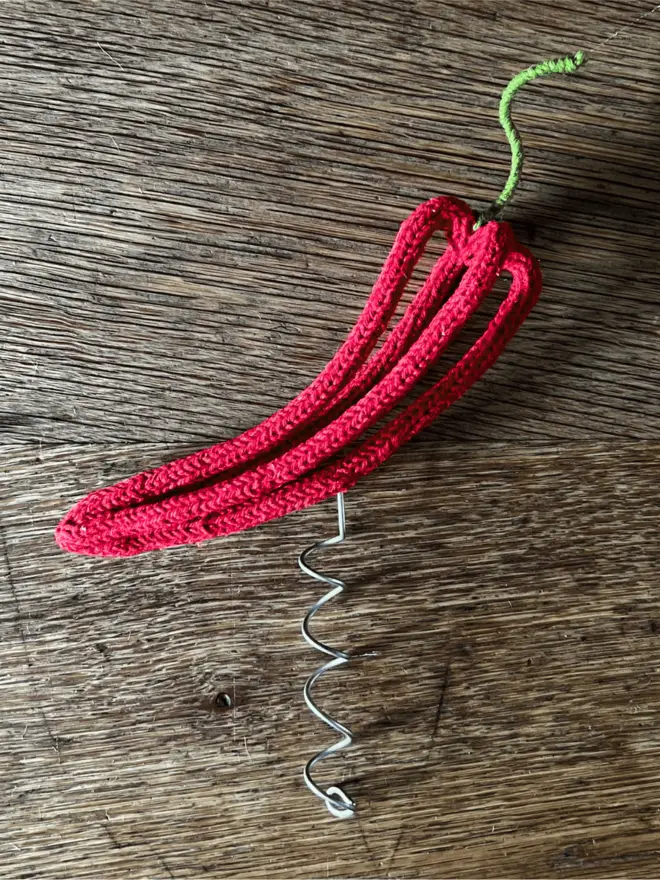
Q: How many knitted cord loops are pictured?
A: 4